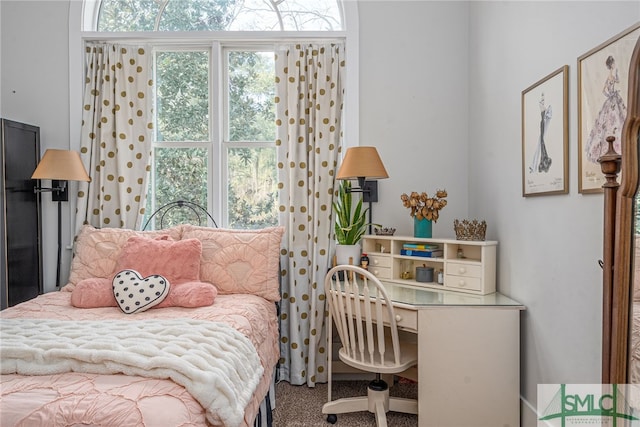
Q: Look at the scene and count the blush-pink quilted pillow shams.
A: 2